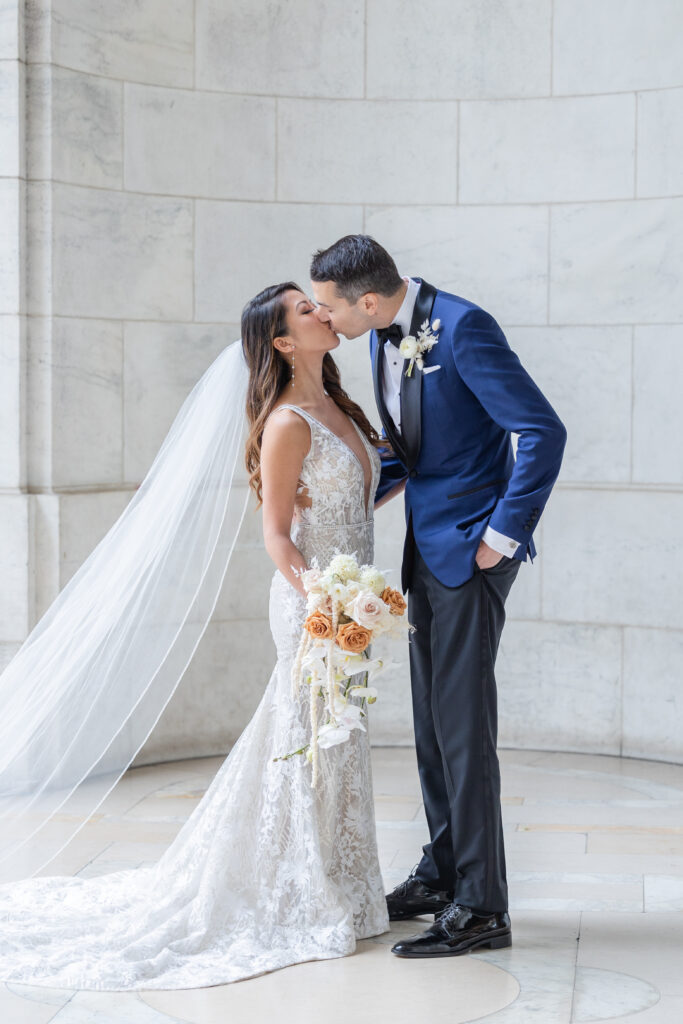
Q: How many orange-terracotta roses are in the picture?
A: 3